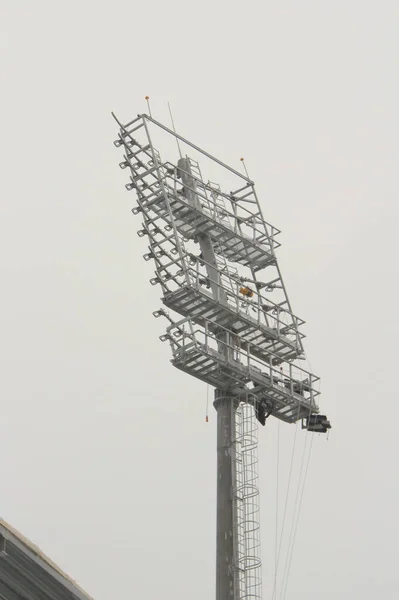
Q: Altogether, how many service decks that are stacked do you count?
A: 3